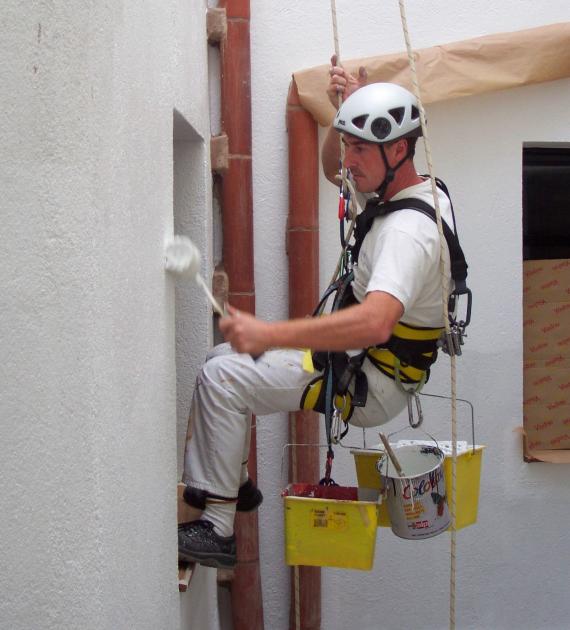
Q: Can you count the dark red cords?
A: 1